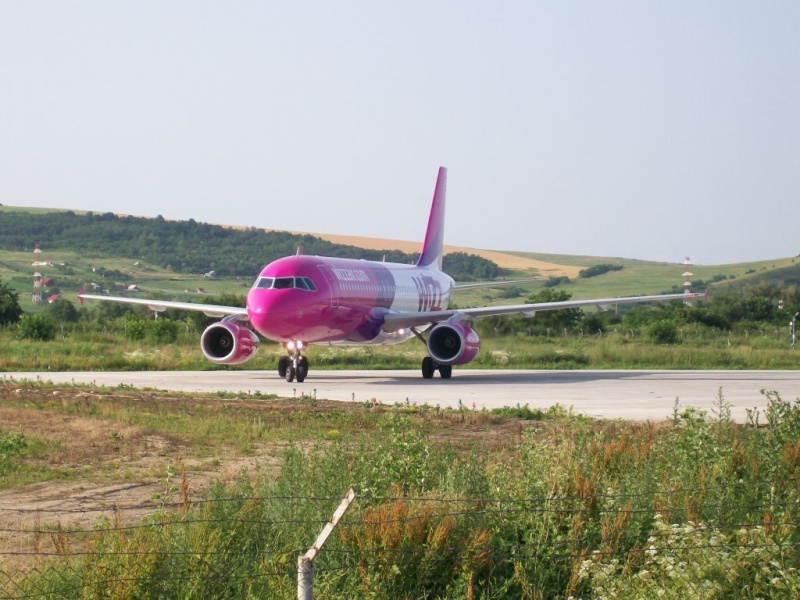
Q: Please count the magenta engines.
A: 2